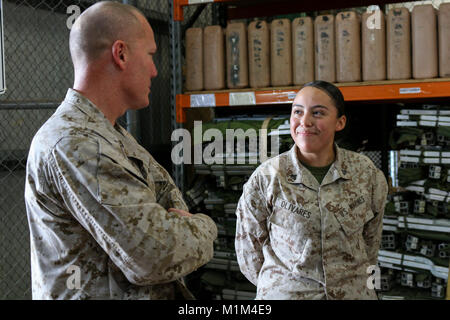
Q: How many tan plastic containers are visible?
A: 12